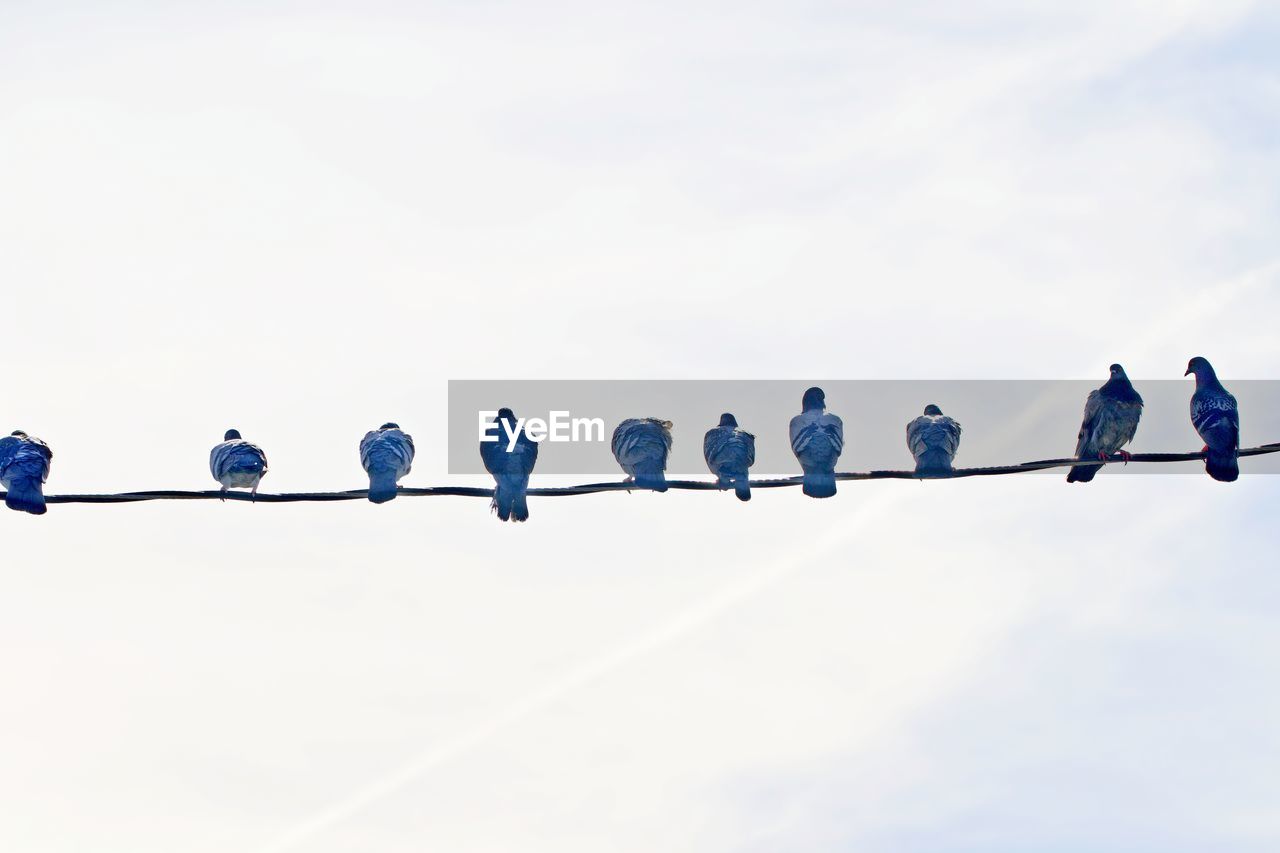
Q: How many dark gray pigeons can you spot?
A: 10